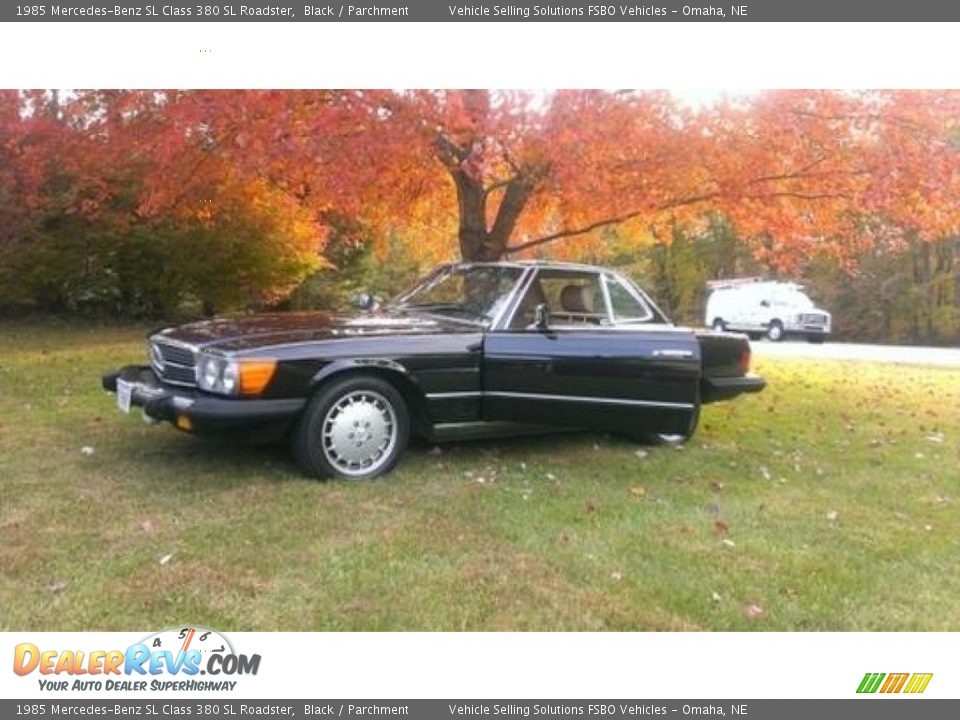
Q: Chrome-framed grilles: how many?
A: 1